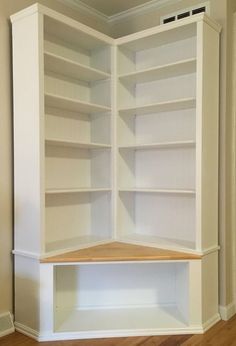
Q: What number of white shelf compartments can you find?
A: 11